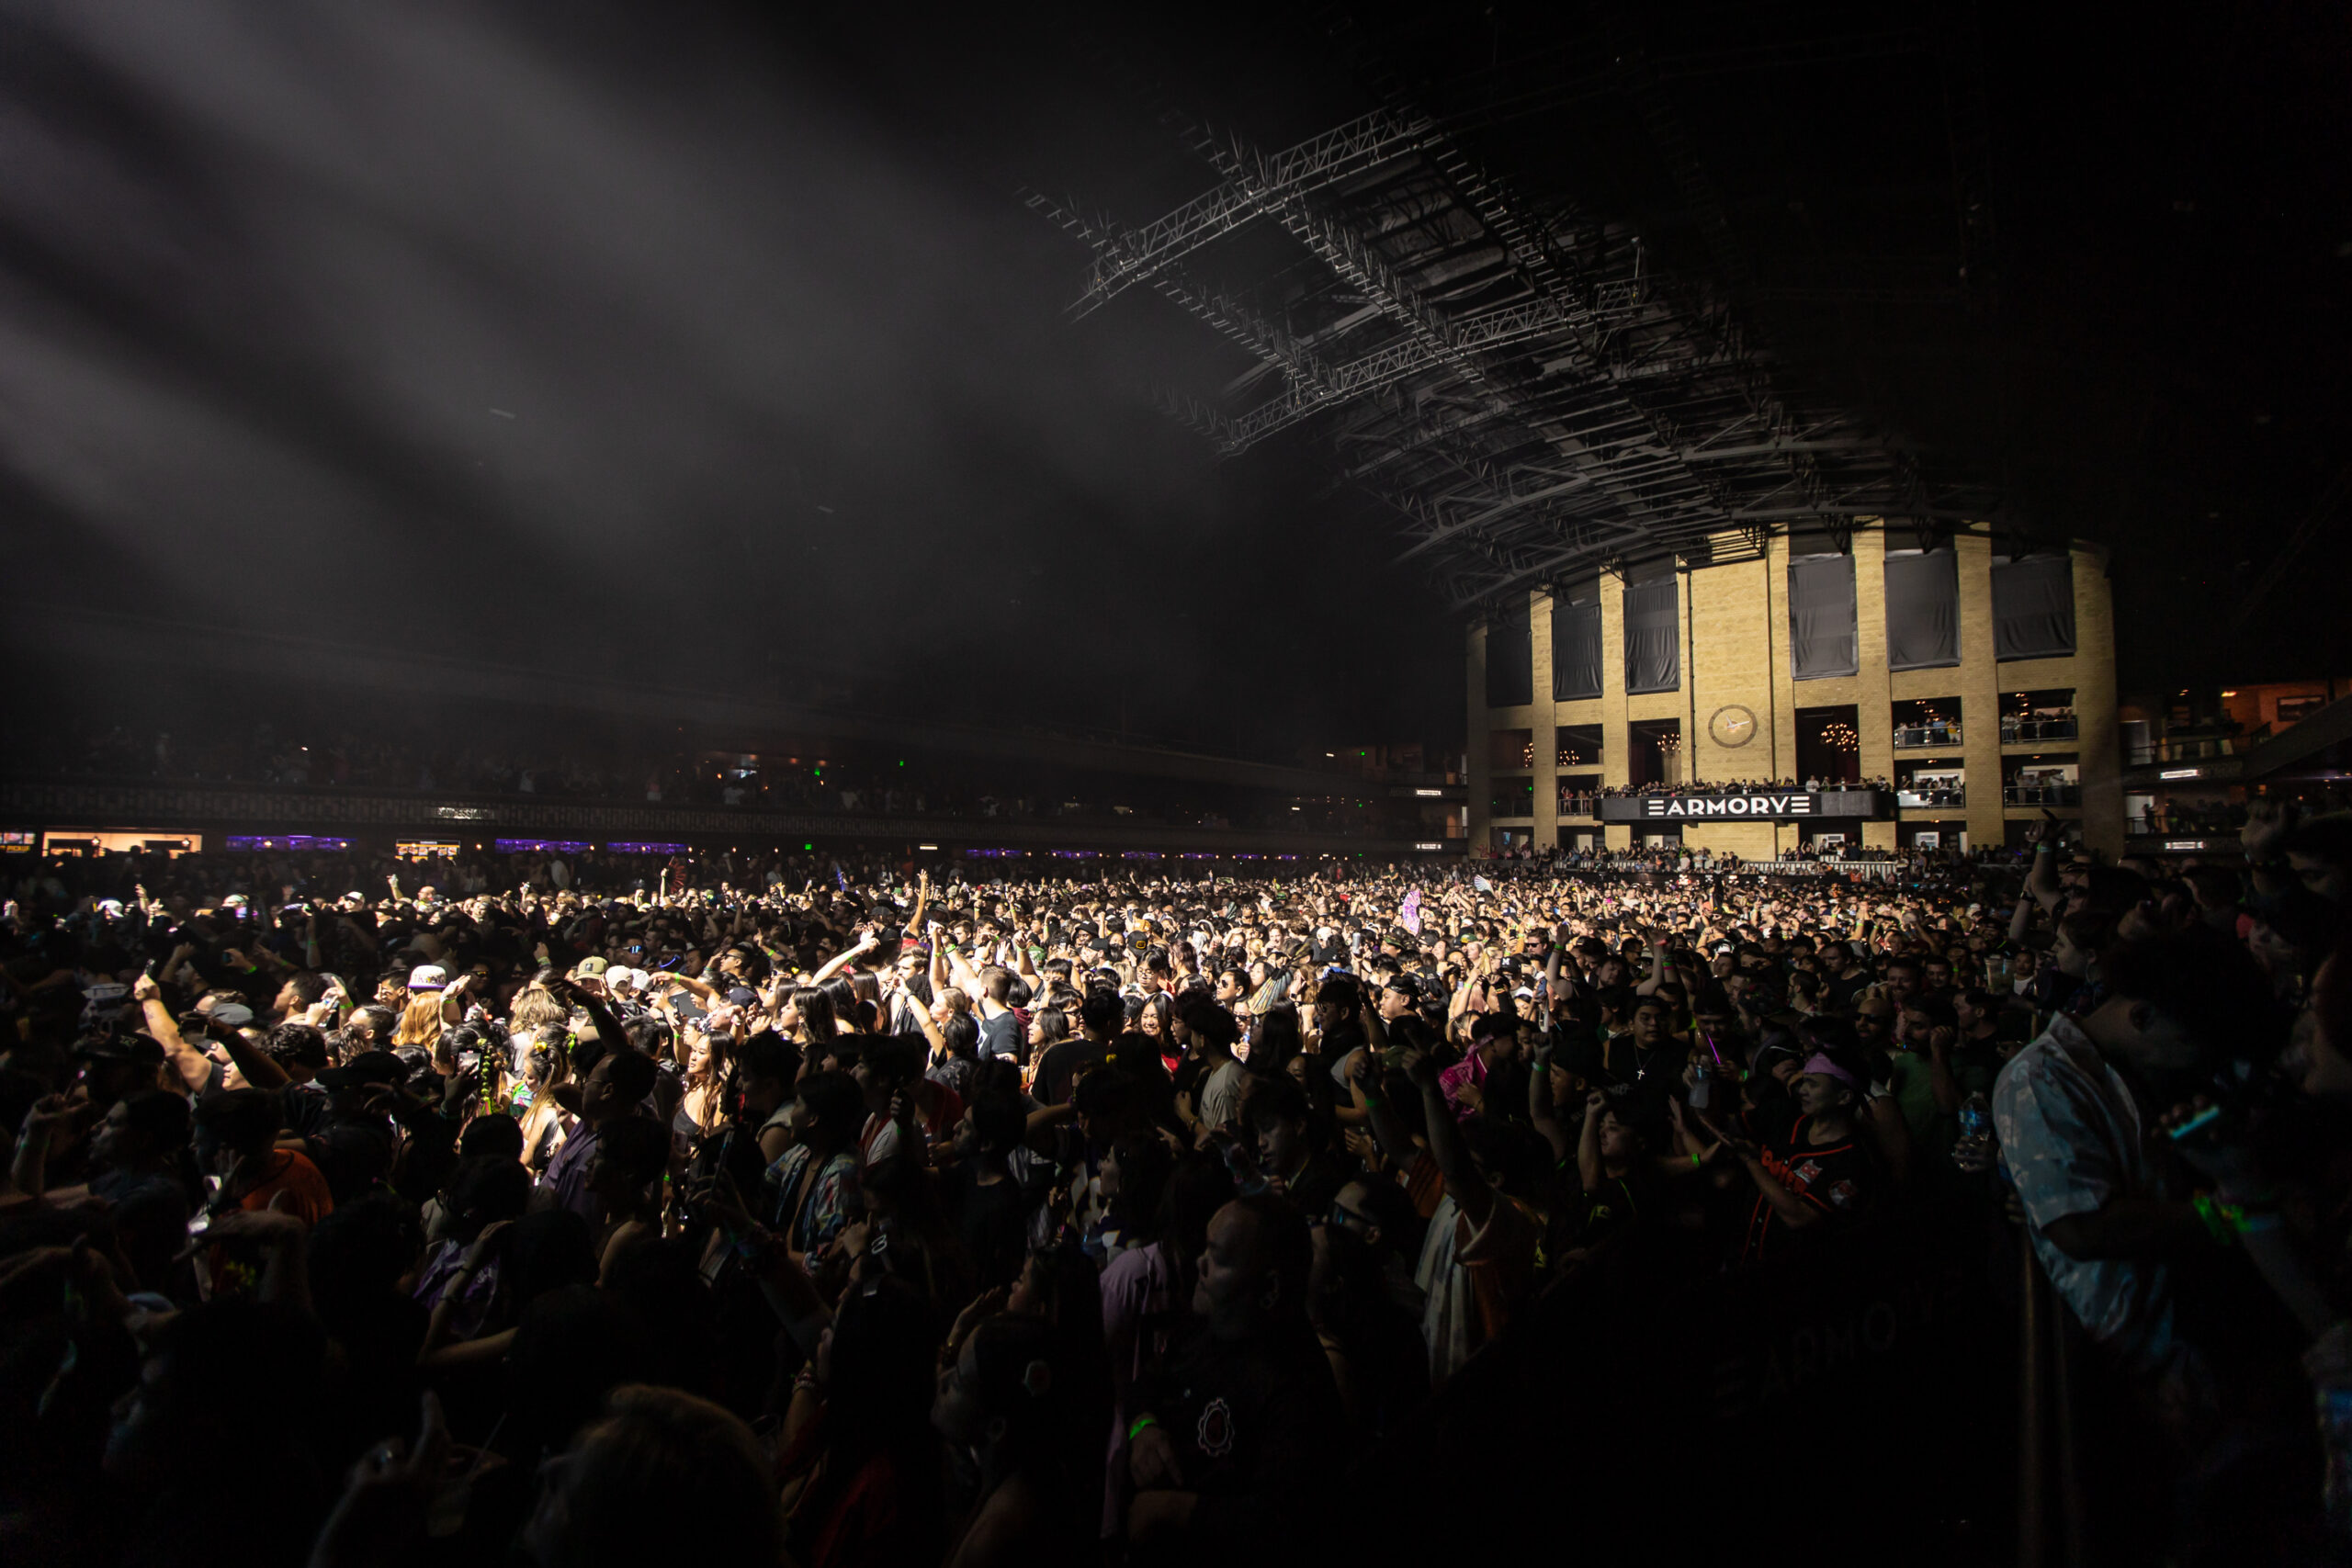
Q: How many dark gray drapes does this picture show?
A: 6